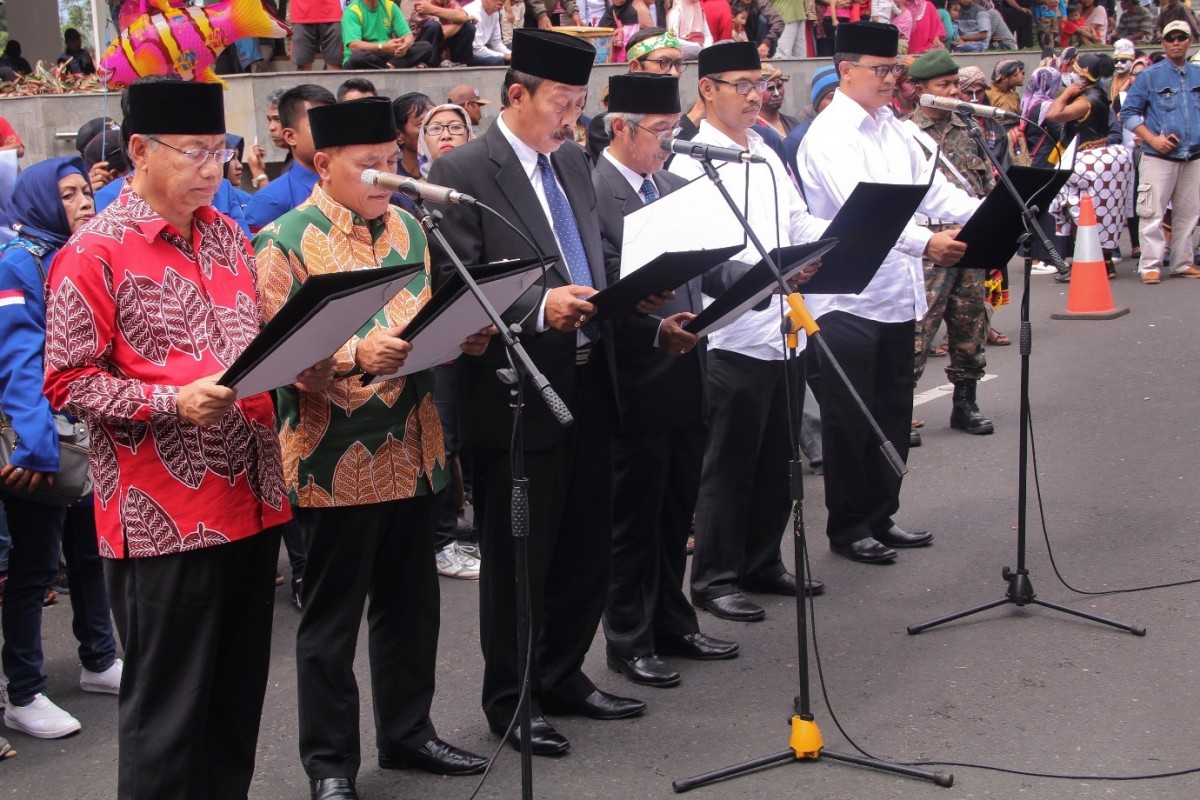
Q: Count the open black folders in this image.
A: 6